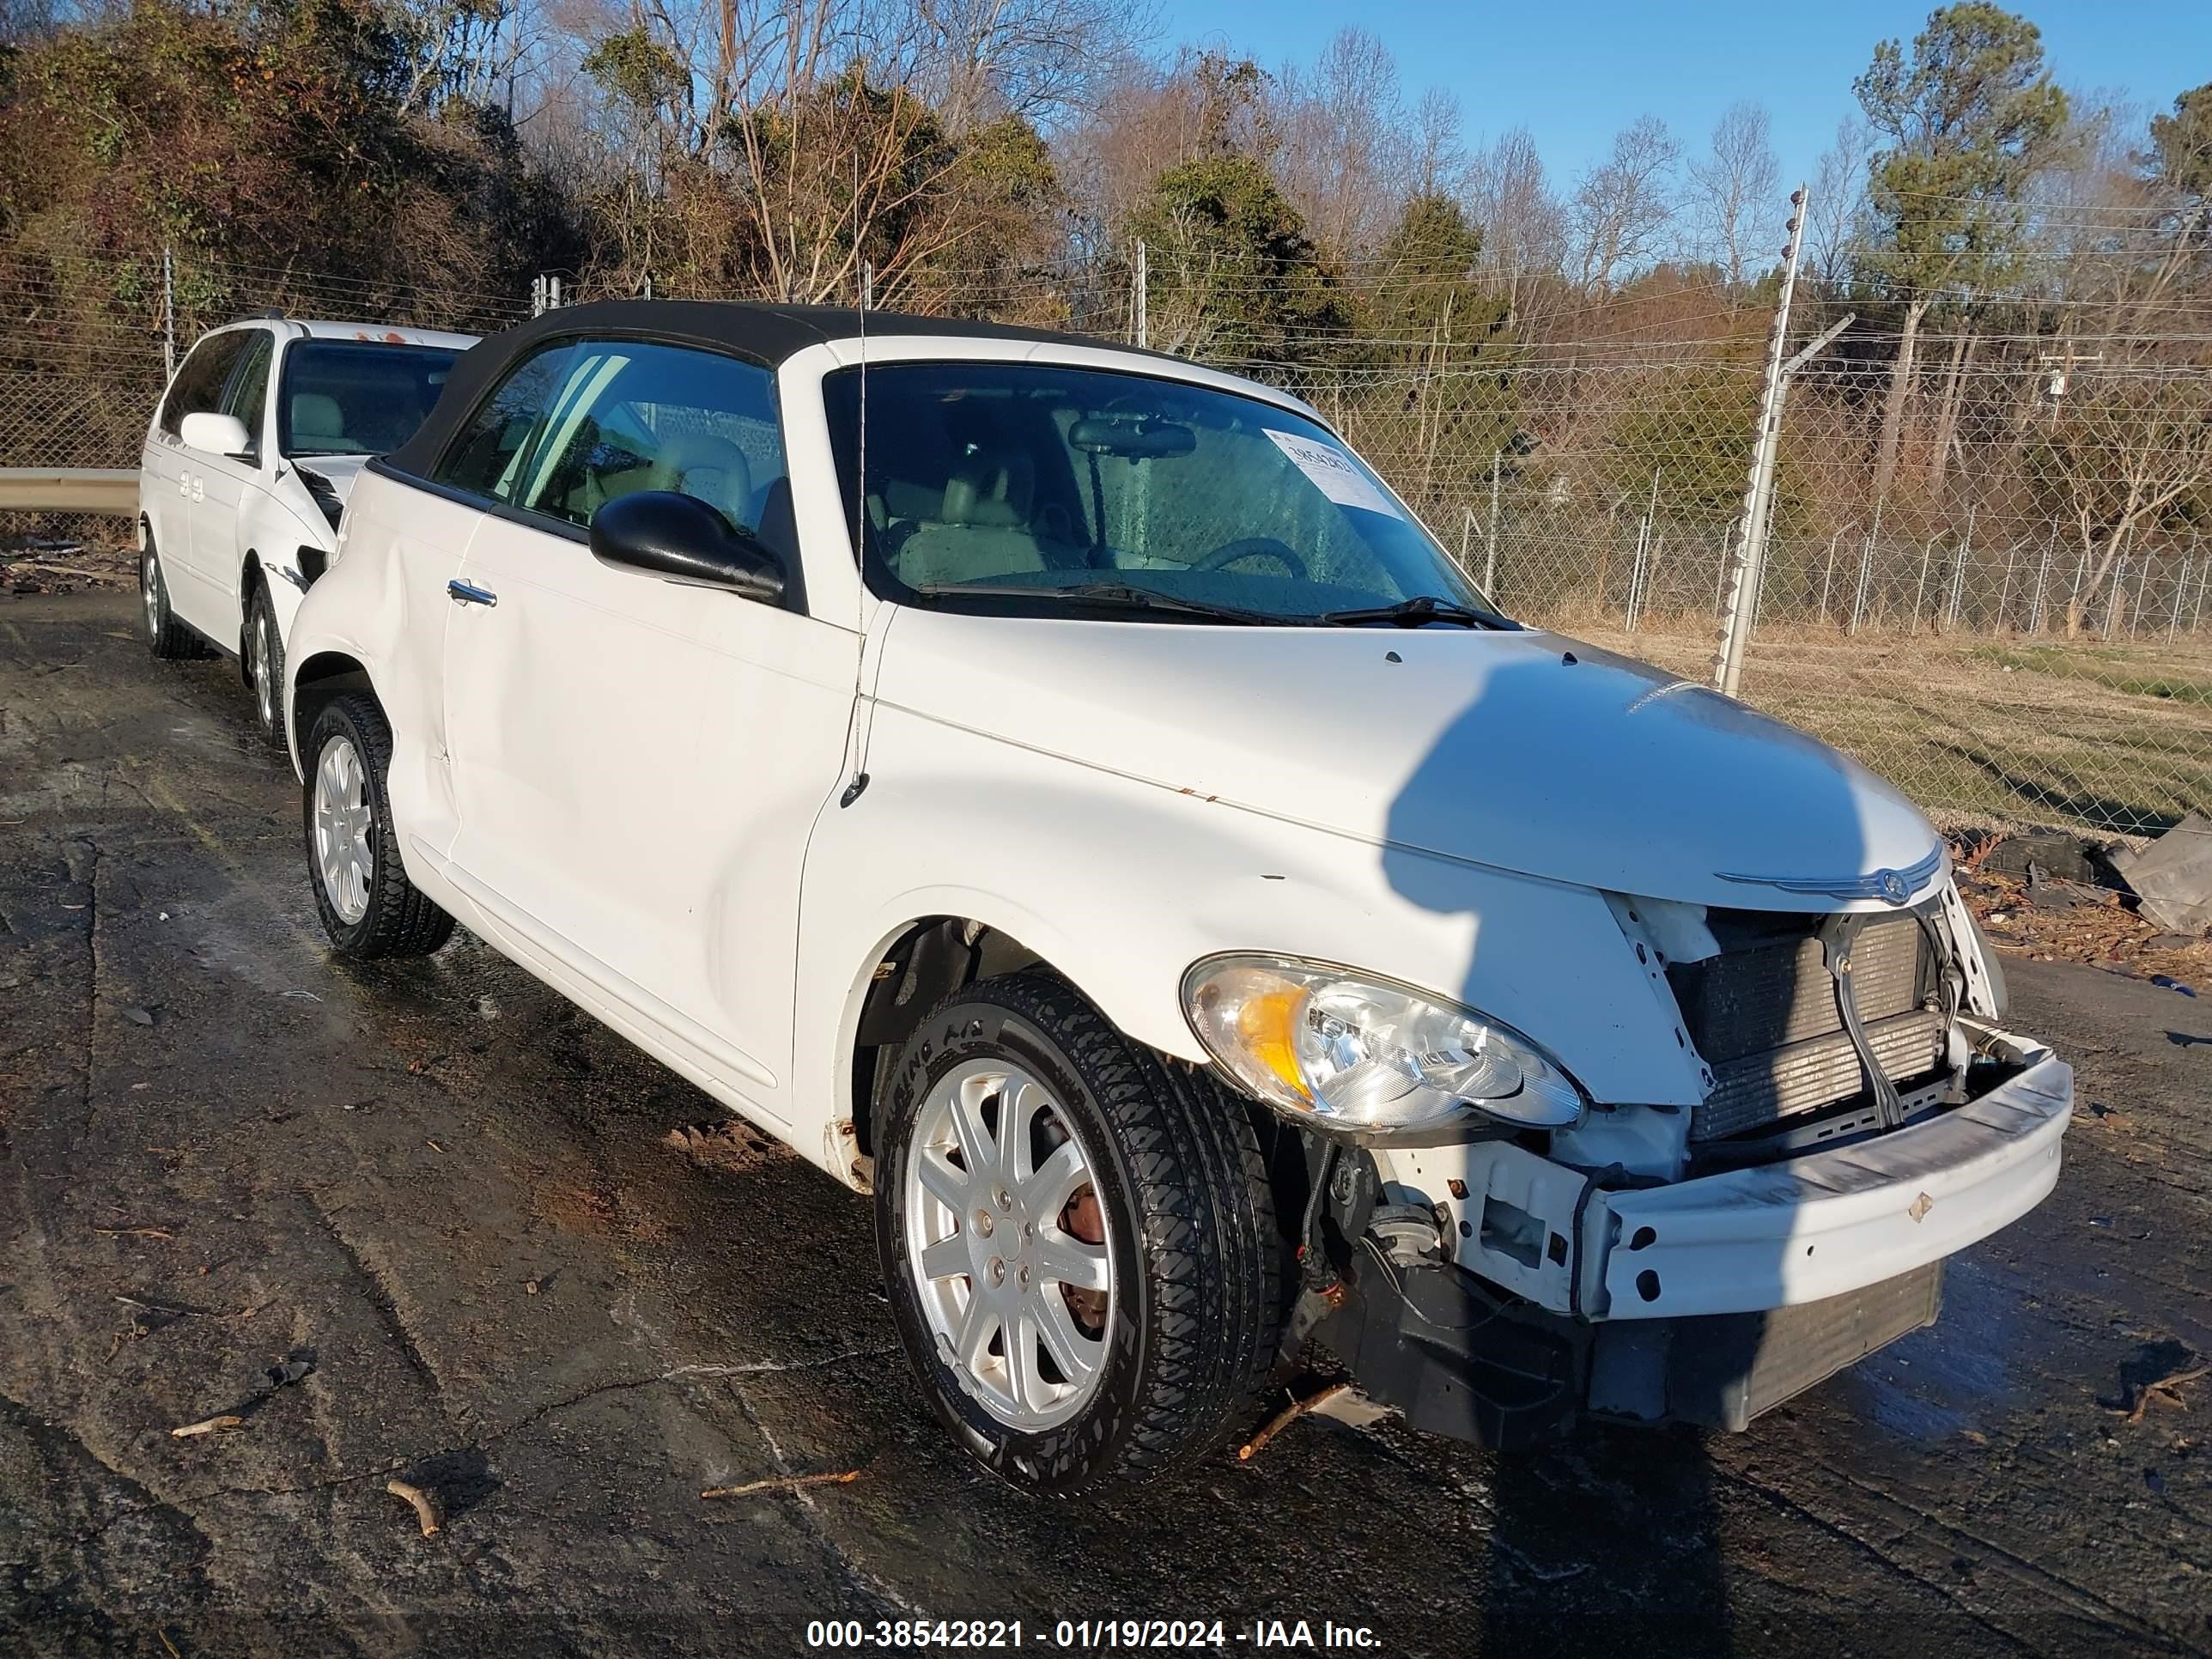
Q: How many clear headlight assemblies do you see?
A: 1